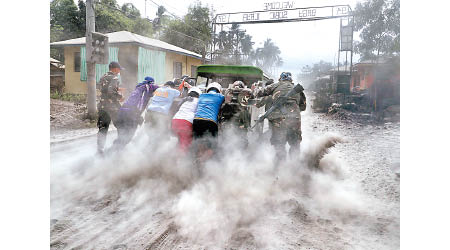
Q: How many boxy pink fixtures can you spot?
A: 0